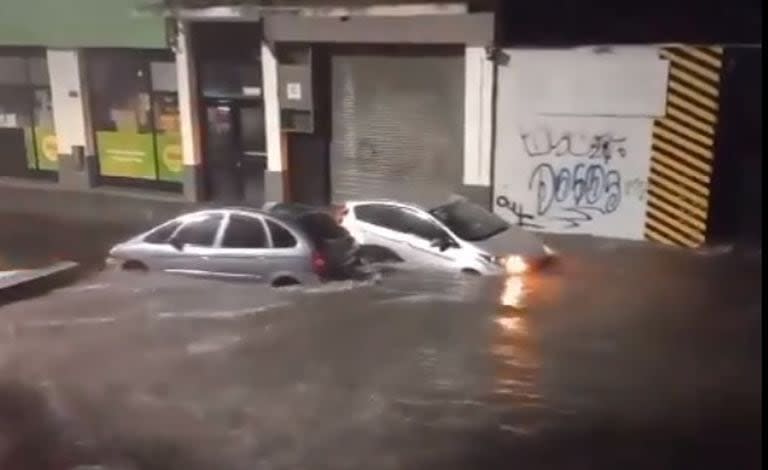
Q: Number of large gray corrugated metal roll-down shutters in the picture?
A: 1